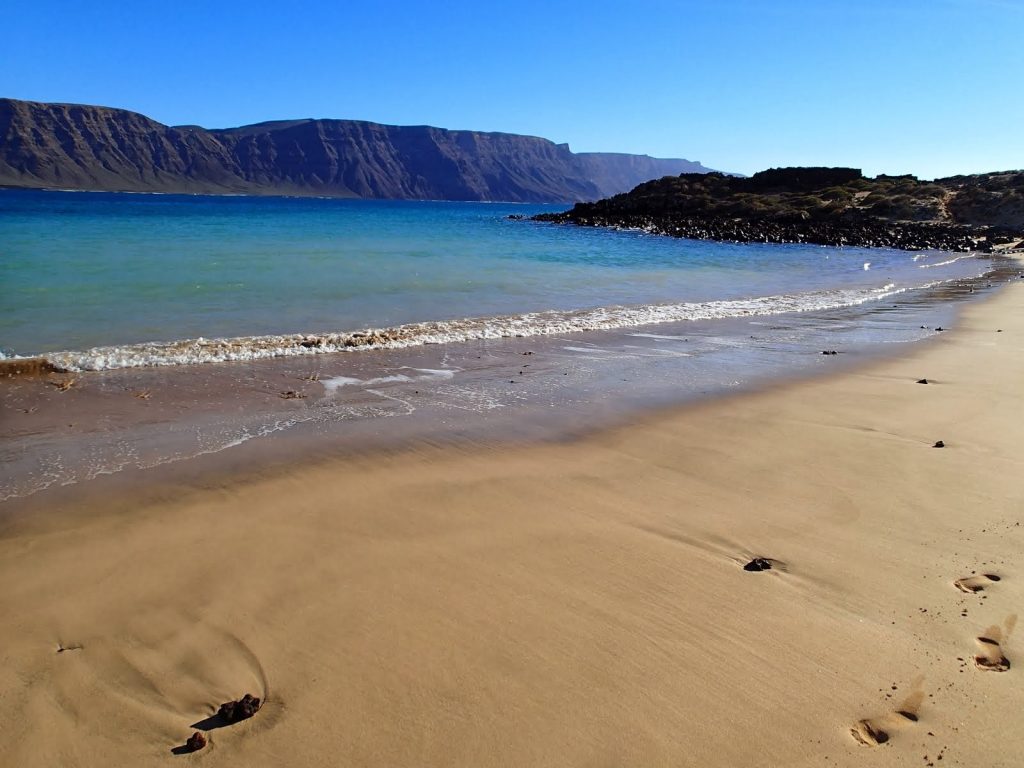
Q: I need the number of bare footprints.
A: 3